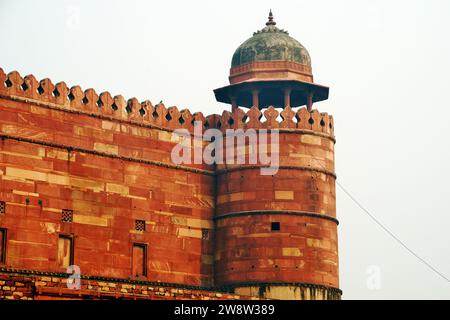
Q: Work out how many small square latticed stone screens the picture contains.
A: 4